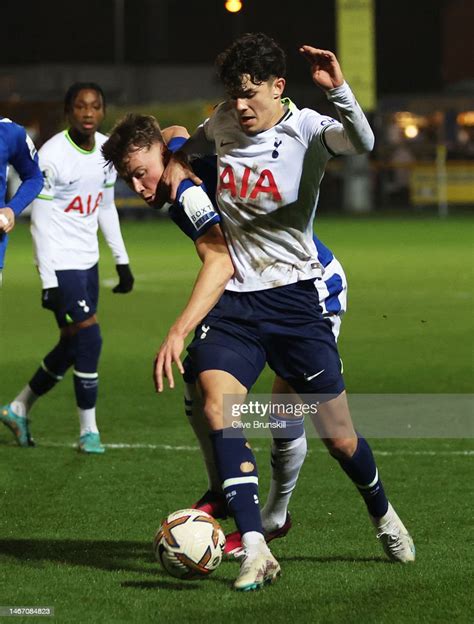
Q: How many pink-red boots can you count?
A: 2